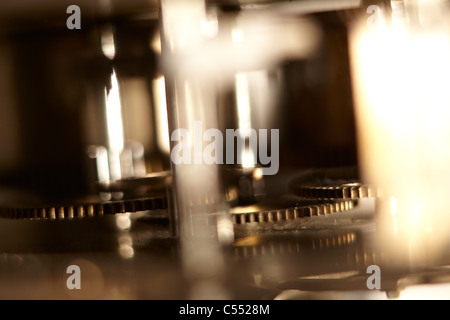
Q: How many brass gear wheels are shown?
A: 3